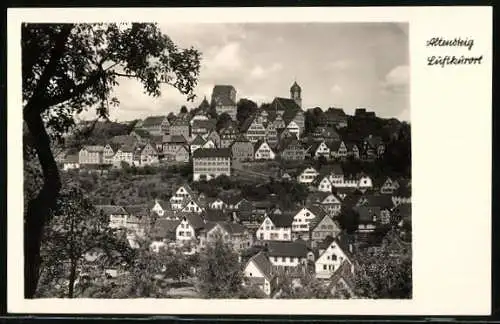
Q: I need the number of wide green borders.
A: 0